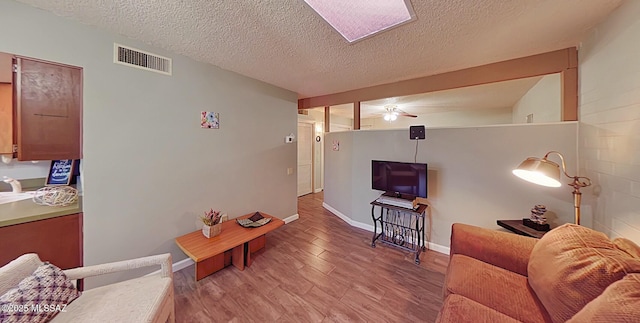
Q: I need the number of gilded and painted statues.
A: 0